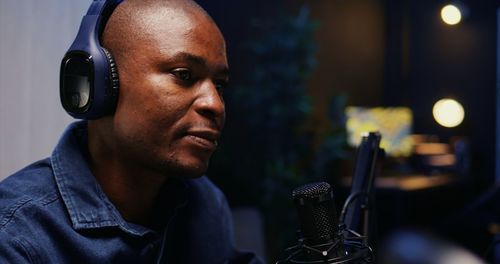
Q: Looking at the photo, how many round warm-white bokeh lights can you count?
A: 2